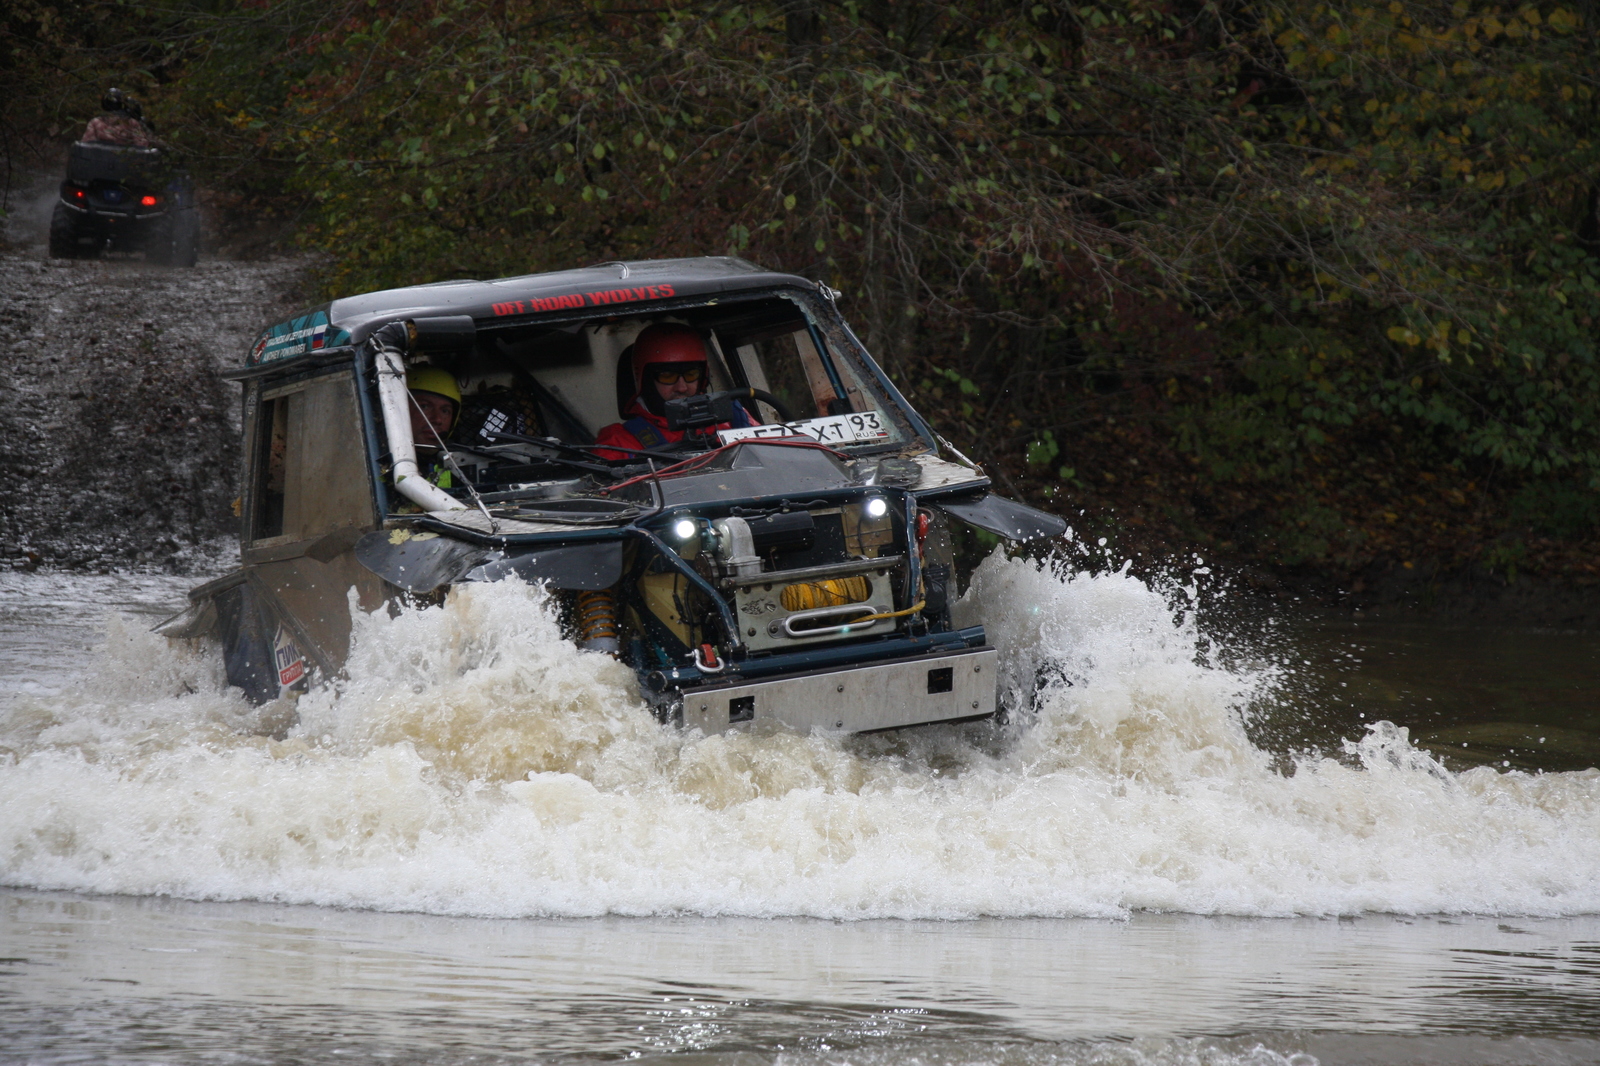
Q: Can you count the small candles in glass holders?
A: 0